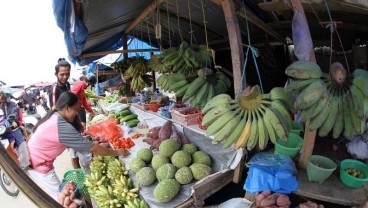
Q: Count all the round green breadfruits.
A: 12